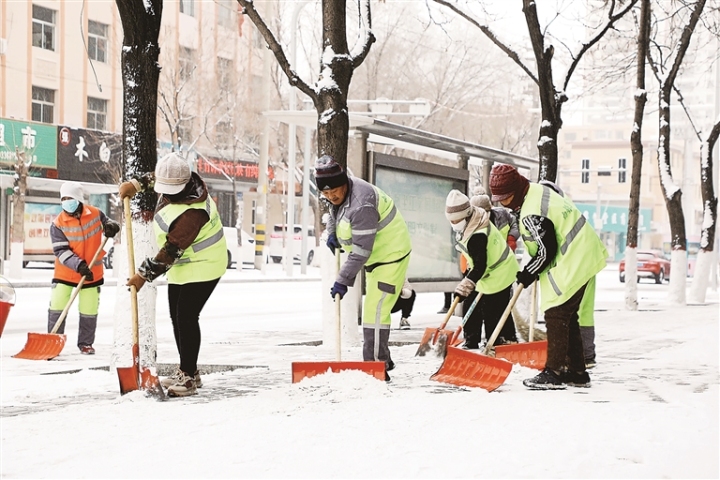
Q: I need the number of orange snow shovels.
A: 7